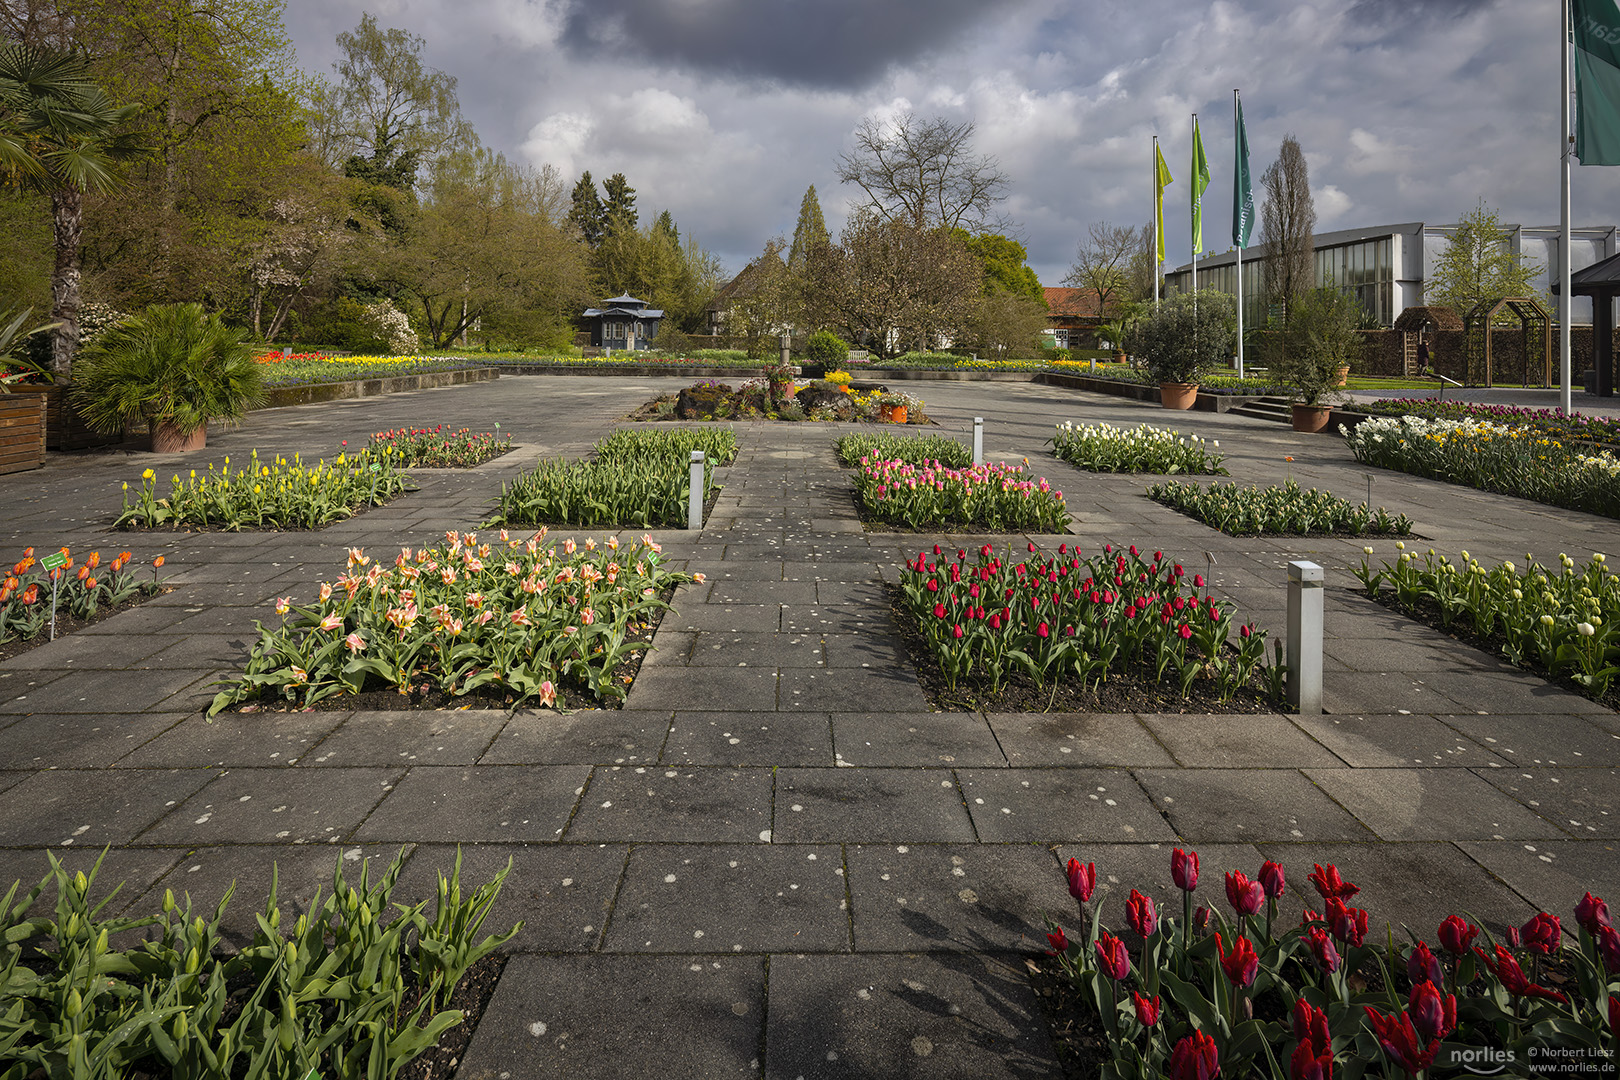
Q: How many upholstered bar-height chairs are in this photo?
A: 0